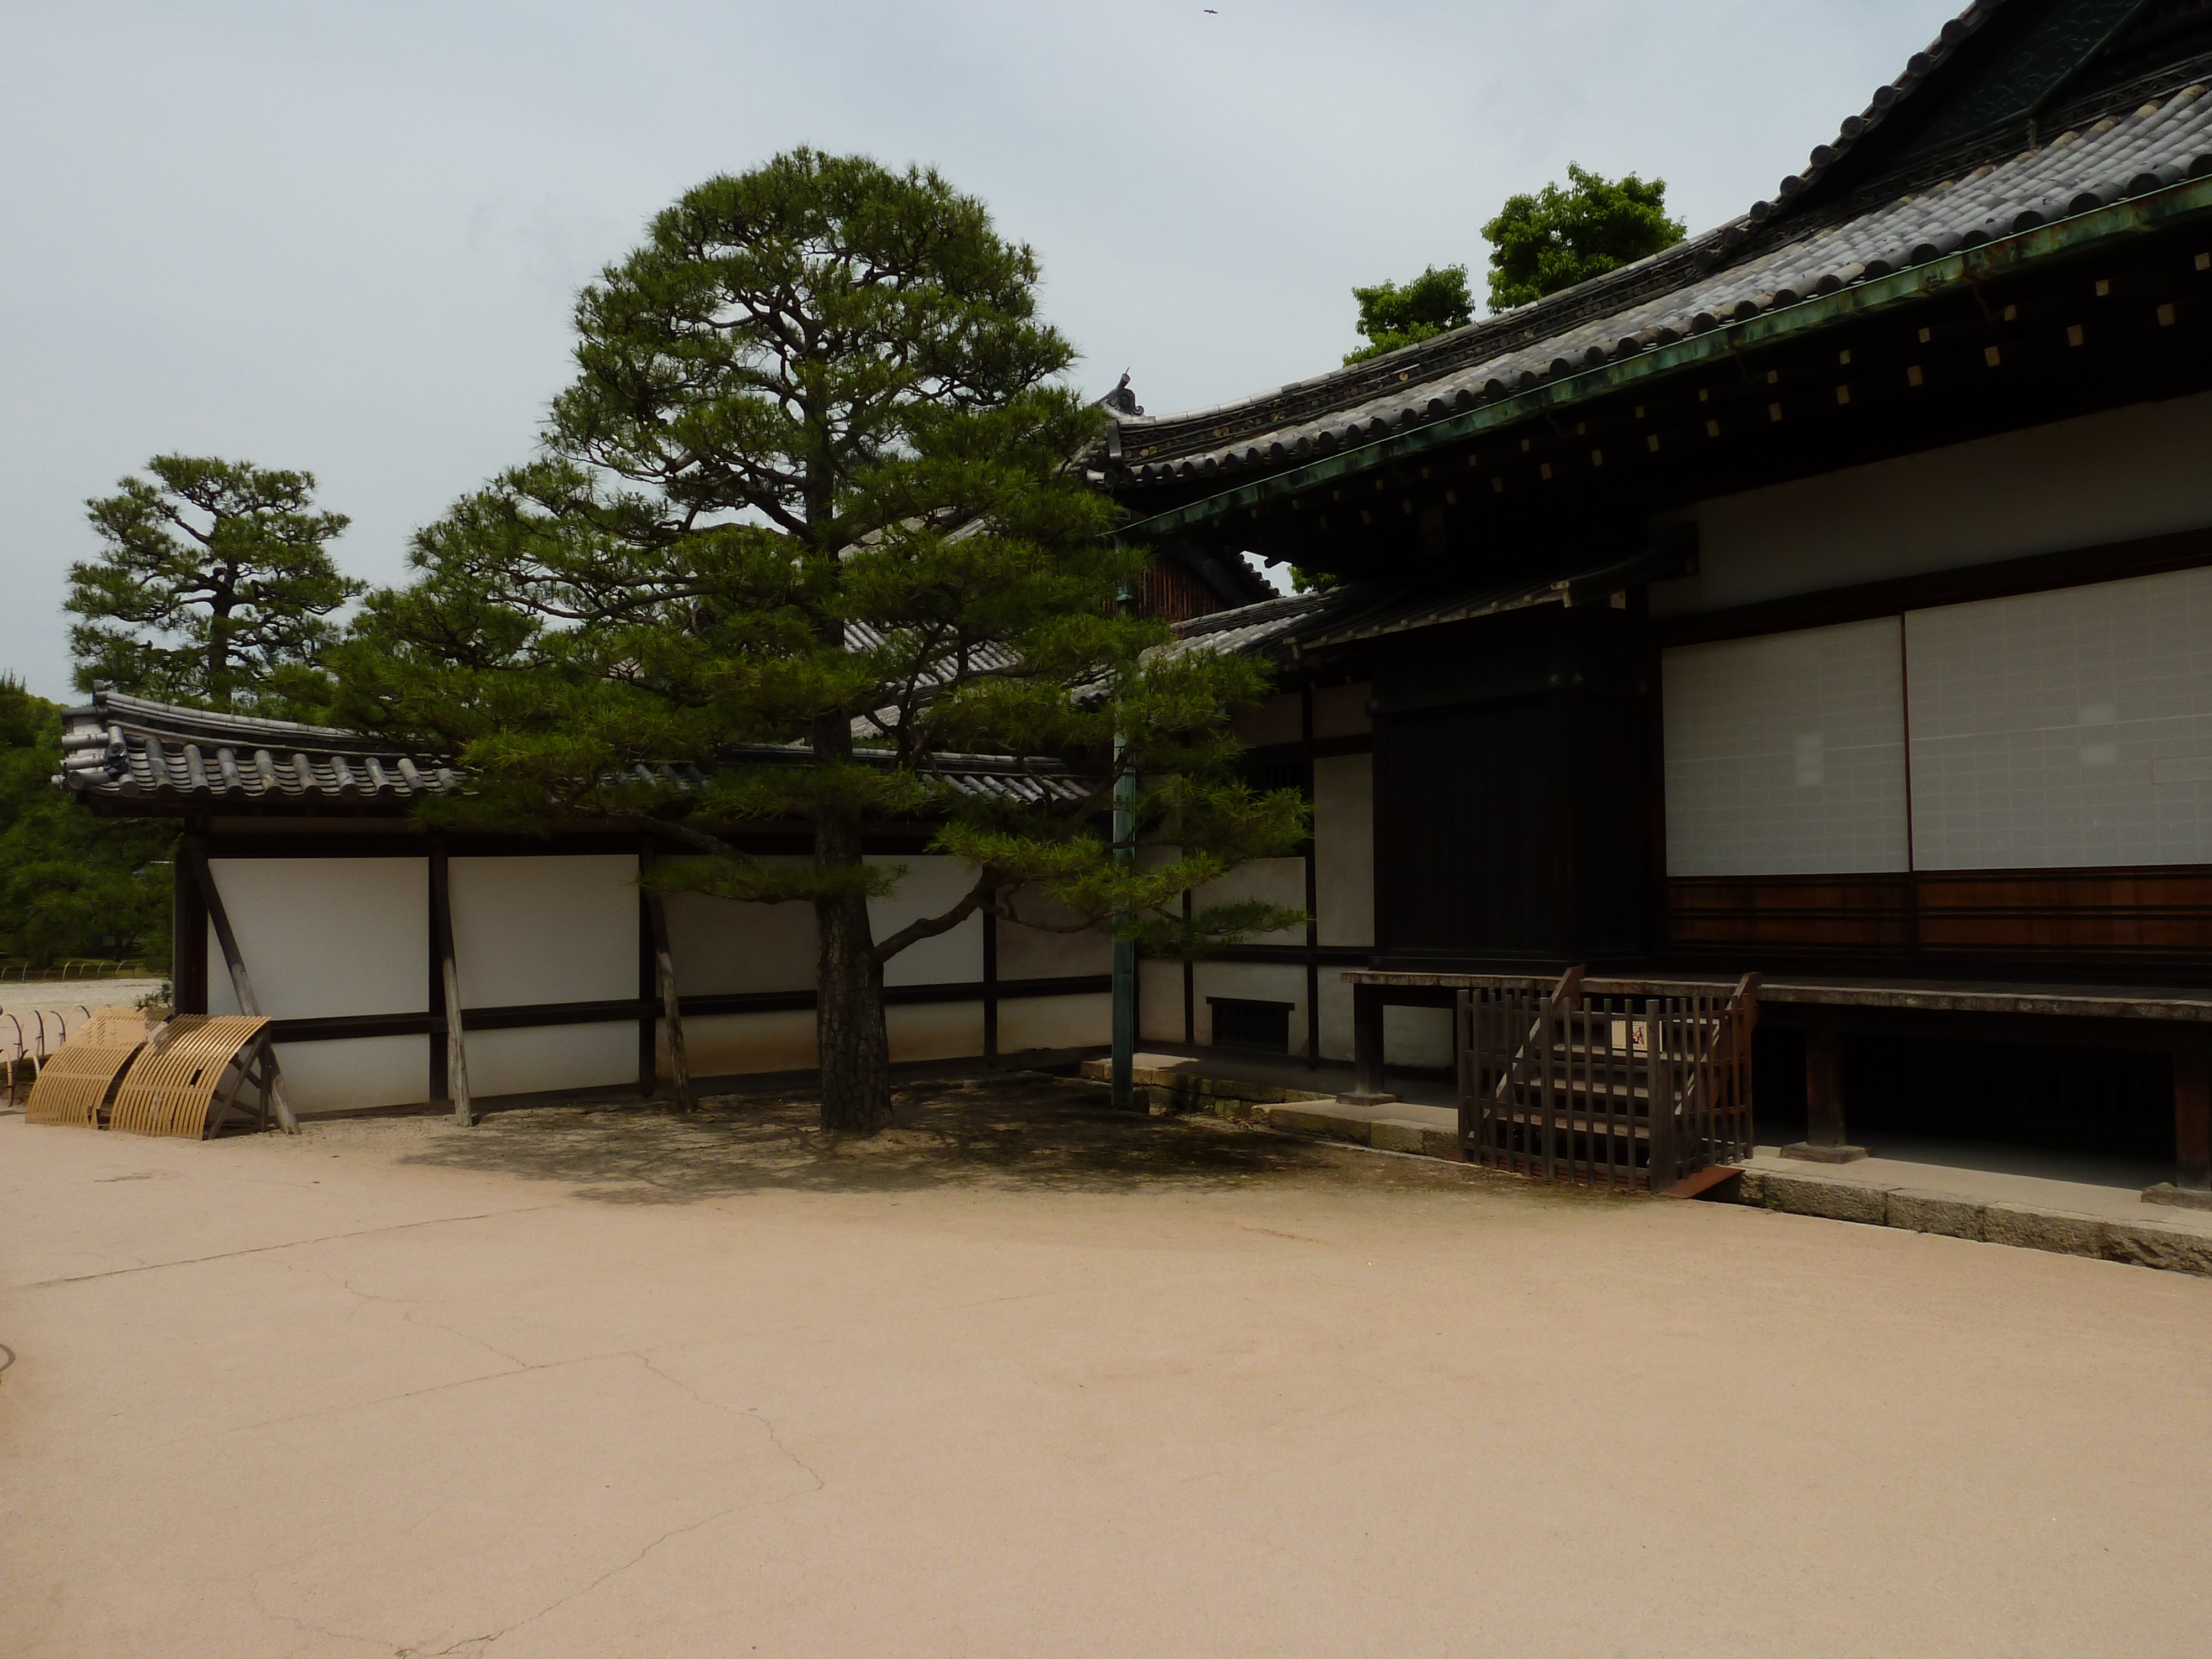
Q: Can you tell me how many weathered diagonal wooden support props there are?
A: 3